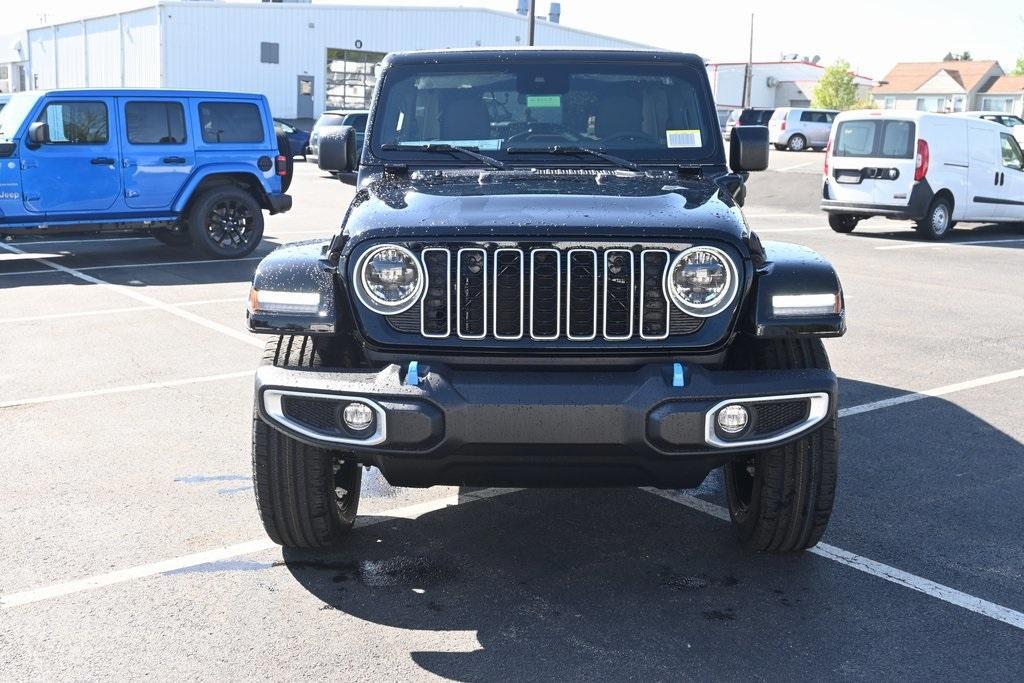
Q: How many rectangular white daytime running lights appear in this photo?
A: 2